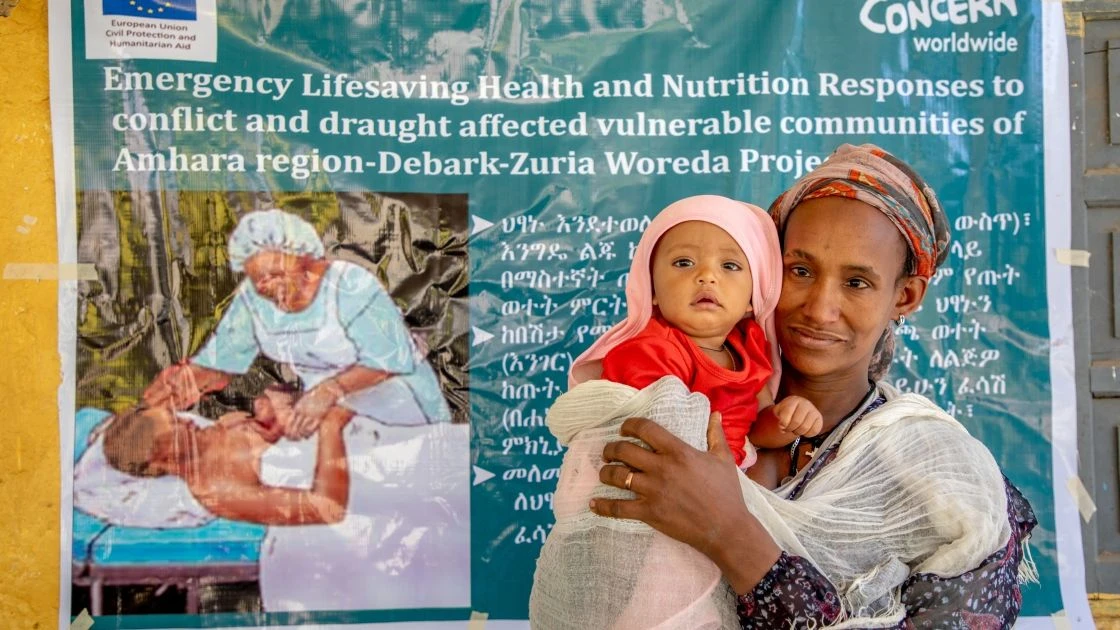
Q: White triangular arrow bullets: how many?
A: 3